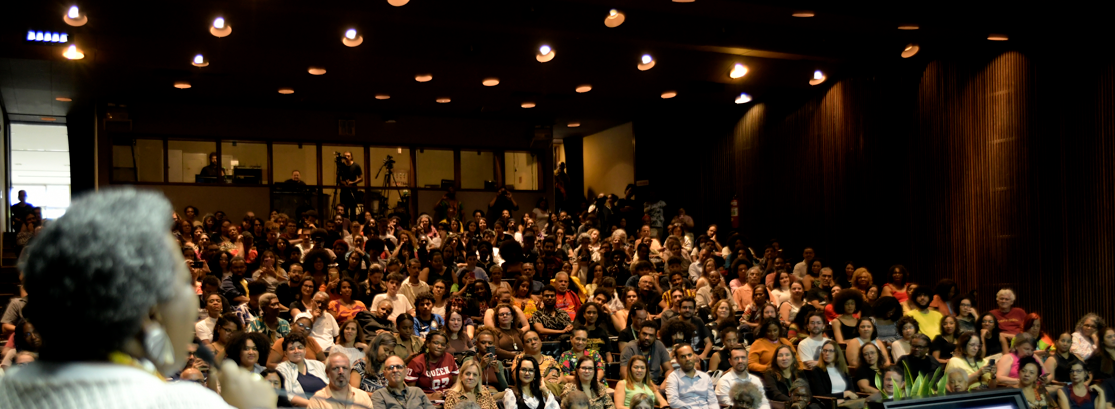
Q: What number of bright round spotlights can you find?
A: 11